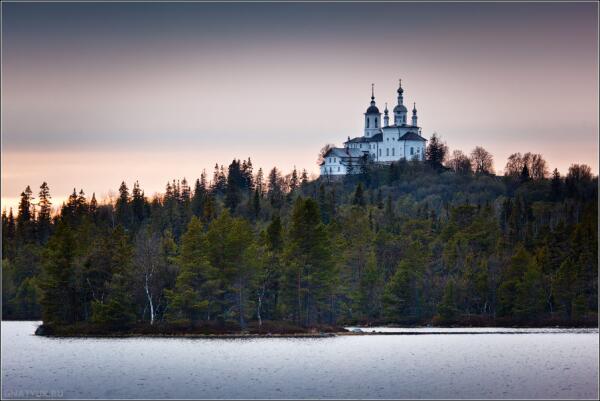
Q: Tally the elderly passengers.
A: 0